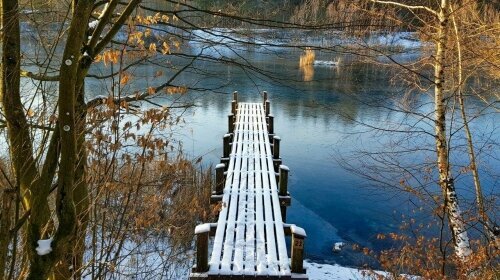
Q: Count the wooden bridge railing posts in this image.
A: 12